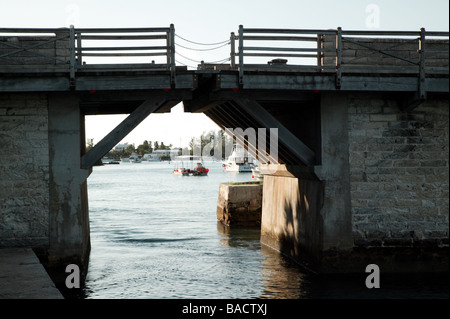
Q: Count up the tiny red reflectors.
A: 4